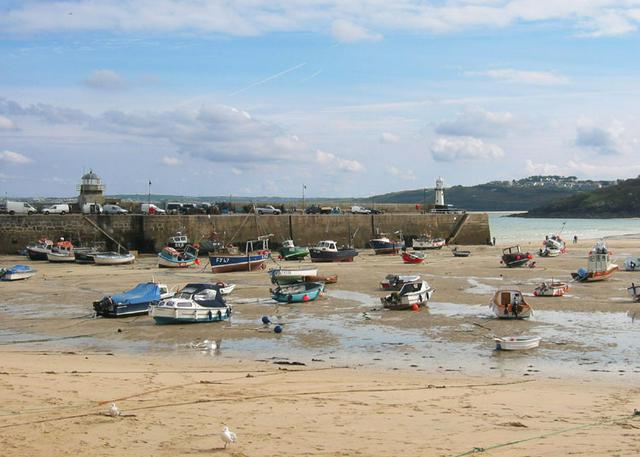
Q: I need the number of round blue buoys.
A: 2